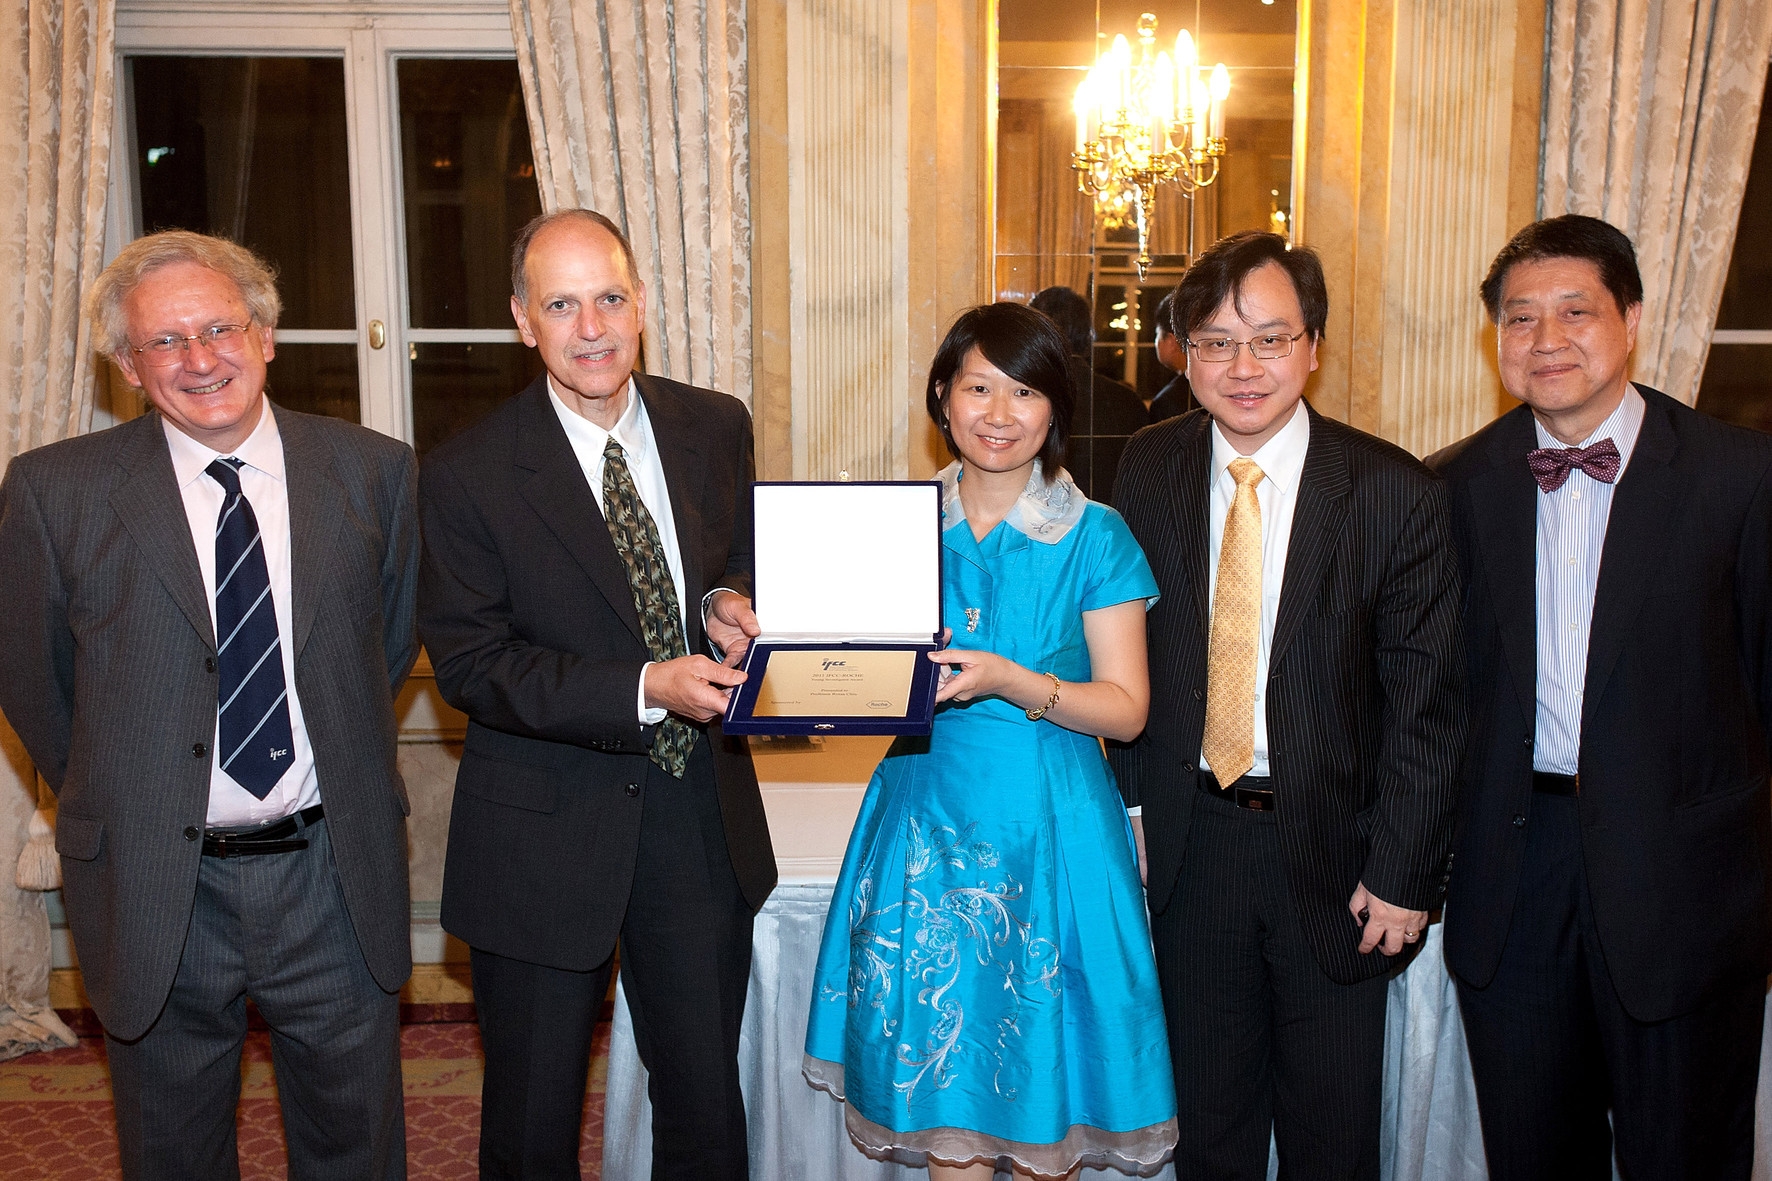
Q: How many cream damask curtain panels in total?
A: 3